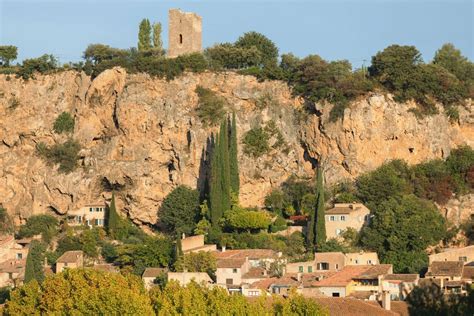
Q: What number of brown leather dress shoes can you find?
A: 0